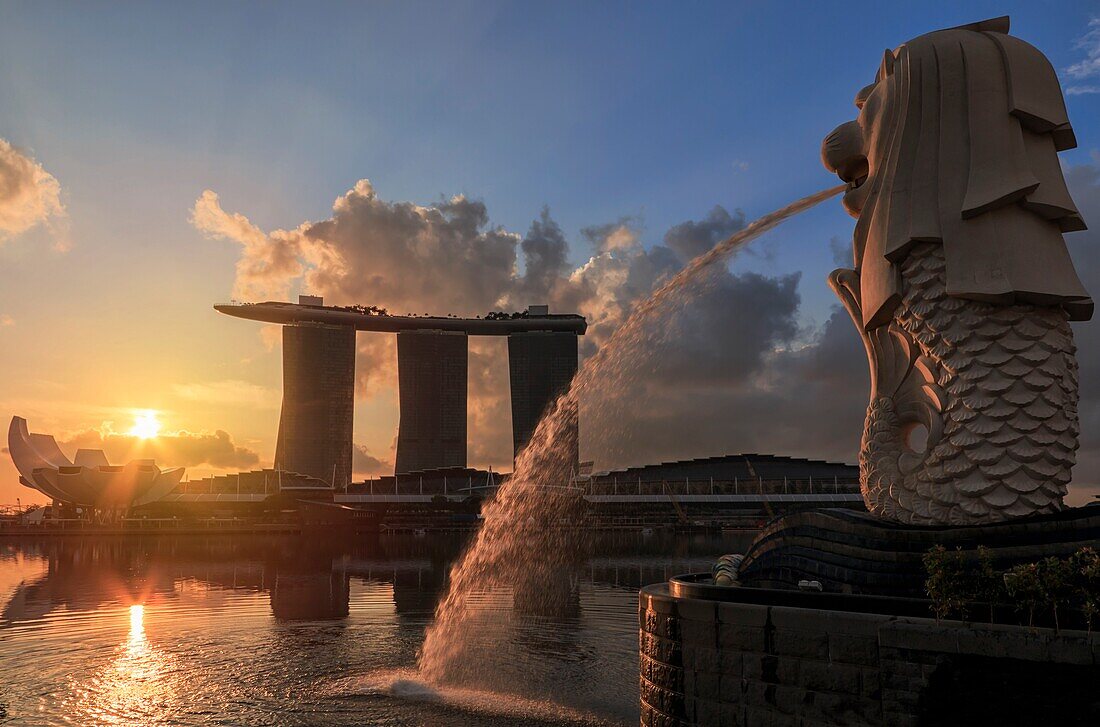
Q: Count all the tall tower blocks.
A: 3